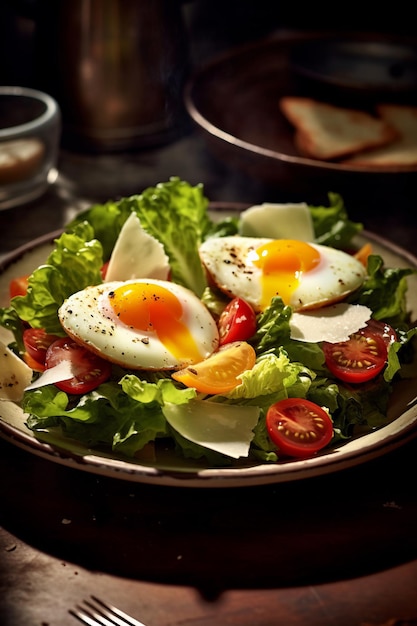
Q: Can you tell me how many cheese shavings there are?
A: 6